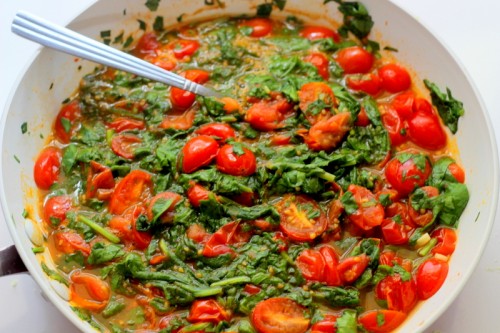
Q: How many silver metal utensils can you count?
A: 1